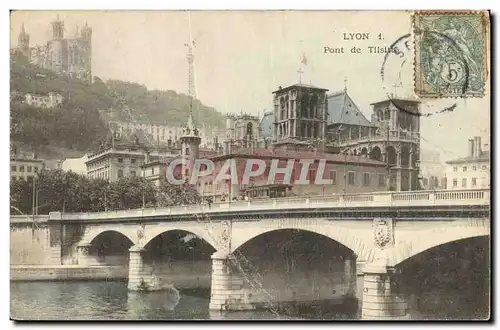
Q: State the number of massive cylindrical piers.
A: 3